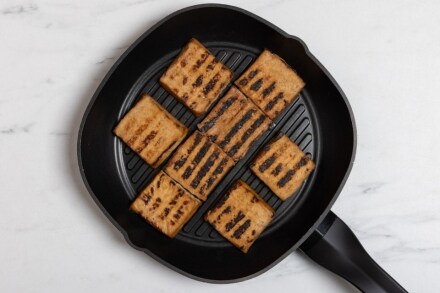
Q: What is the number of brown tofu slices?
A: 8